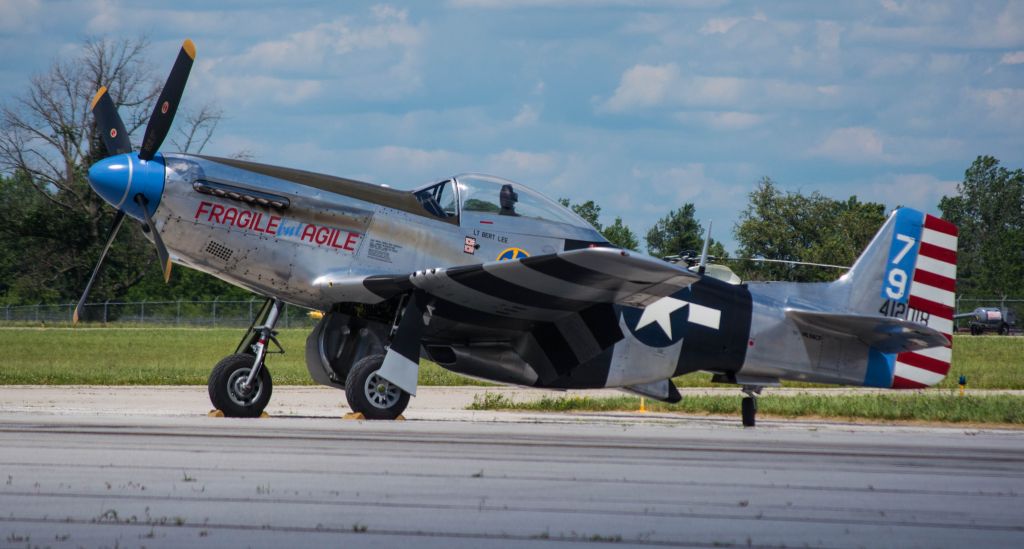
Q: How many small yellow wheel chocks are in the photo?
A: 4